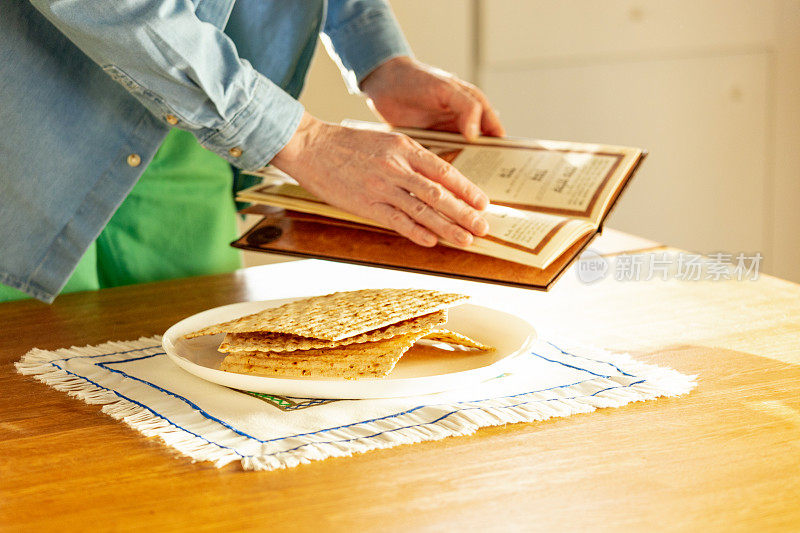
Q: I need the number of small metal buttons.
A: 3